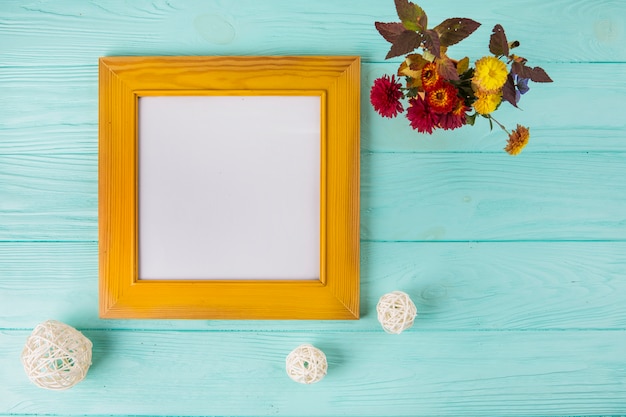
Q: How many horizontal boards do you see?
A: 5